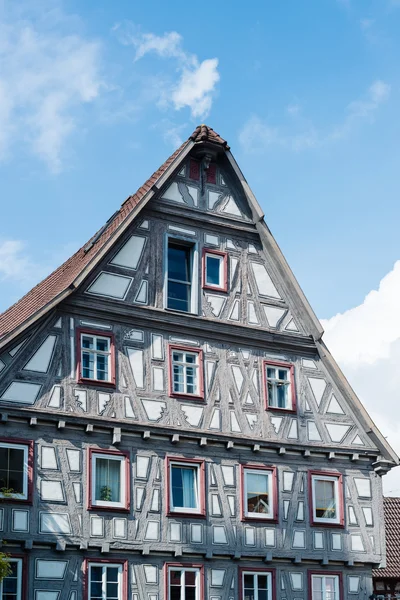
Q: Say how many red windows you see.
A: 14